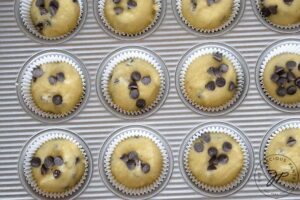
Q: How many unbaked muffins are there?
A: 12